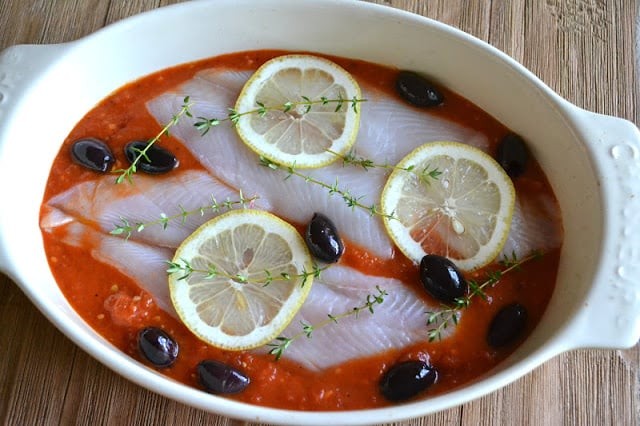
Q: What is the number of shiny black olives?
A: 10